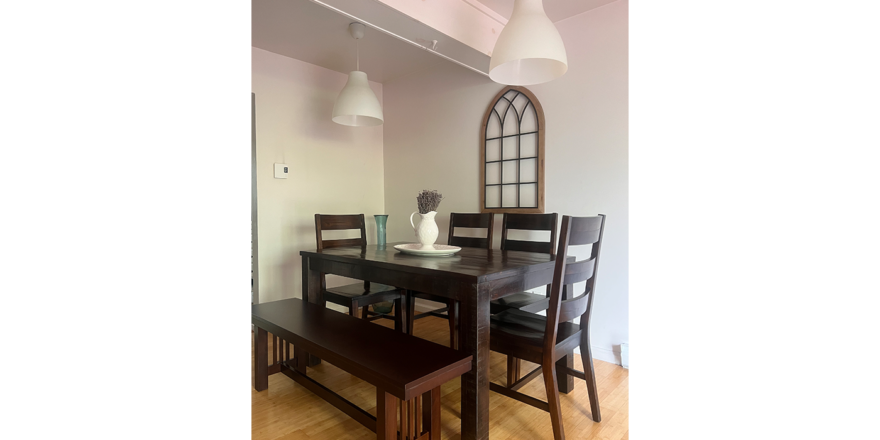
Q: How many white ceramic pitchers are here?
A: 1